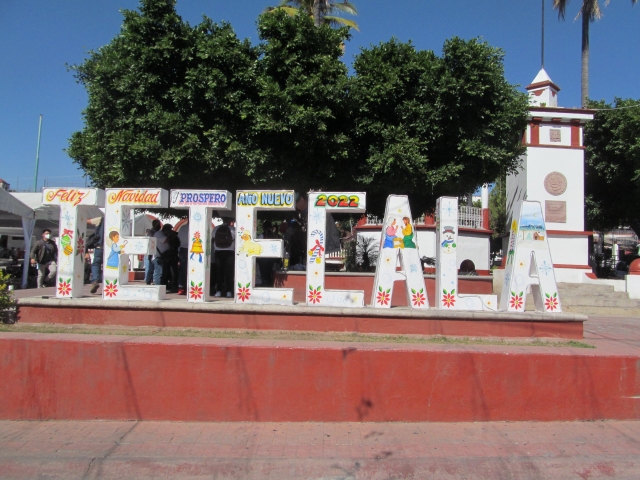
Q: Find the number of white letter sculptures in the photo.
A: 8